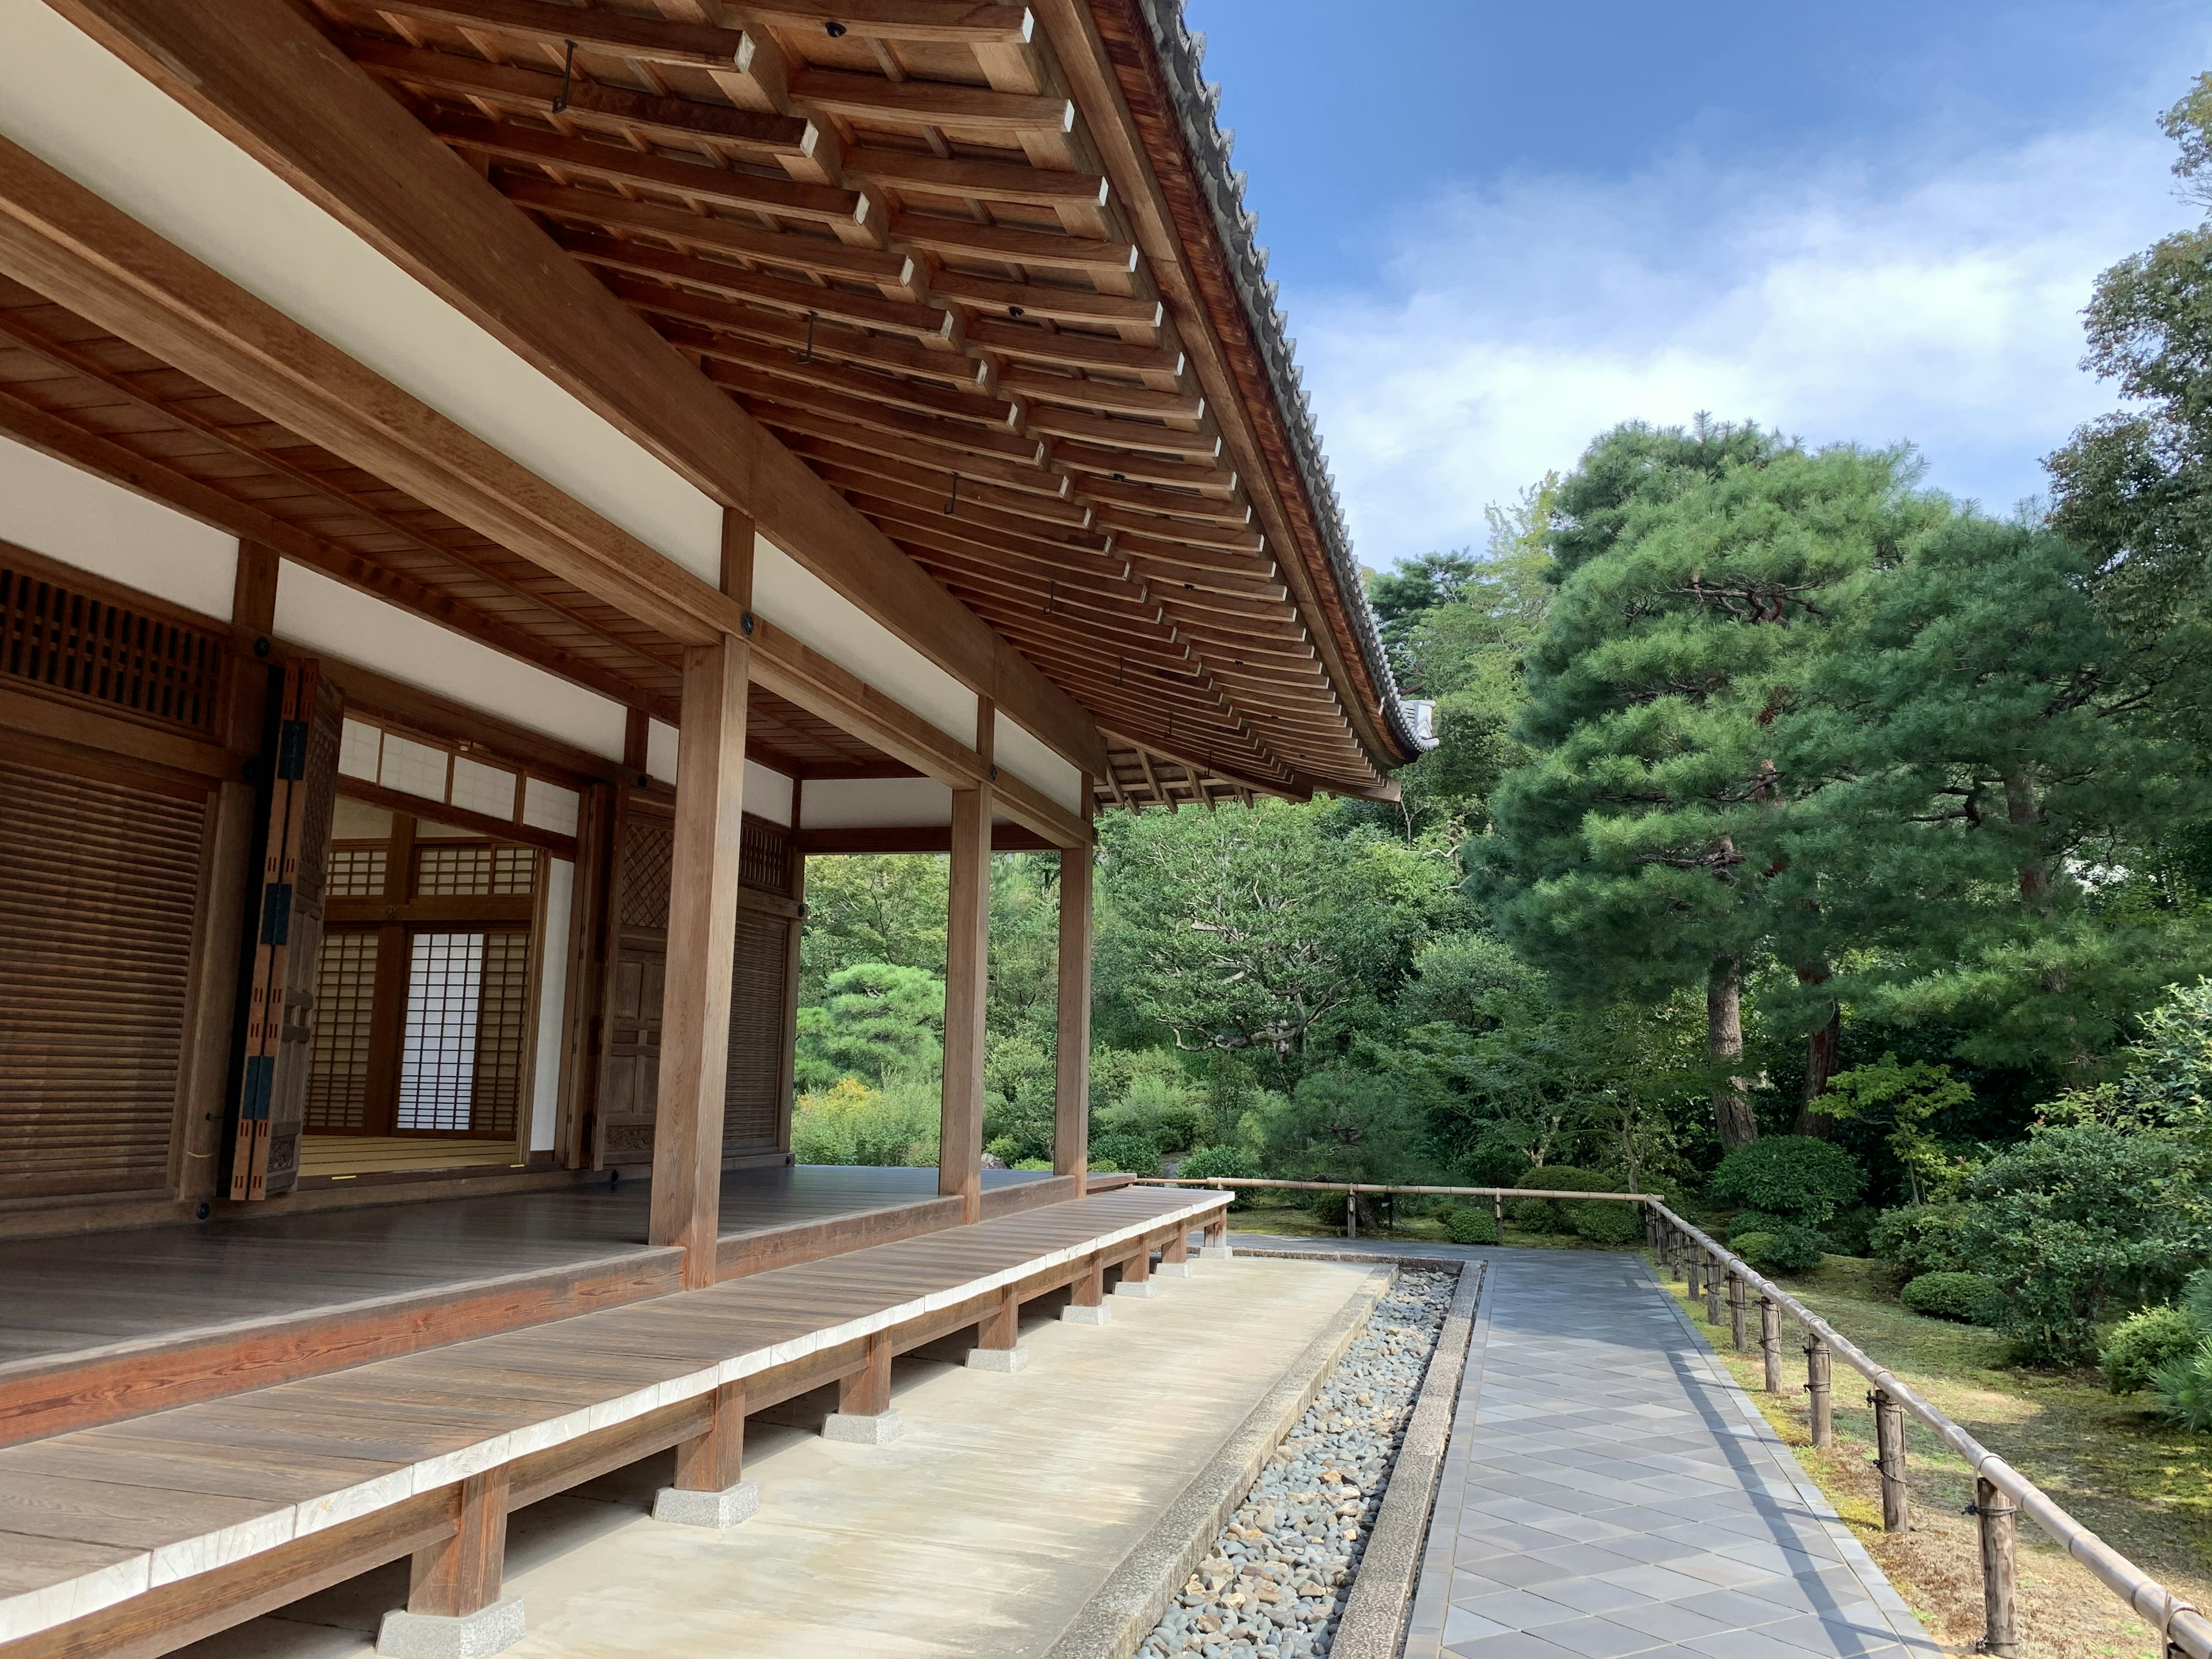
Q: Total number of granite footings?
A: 8